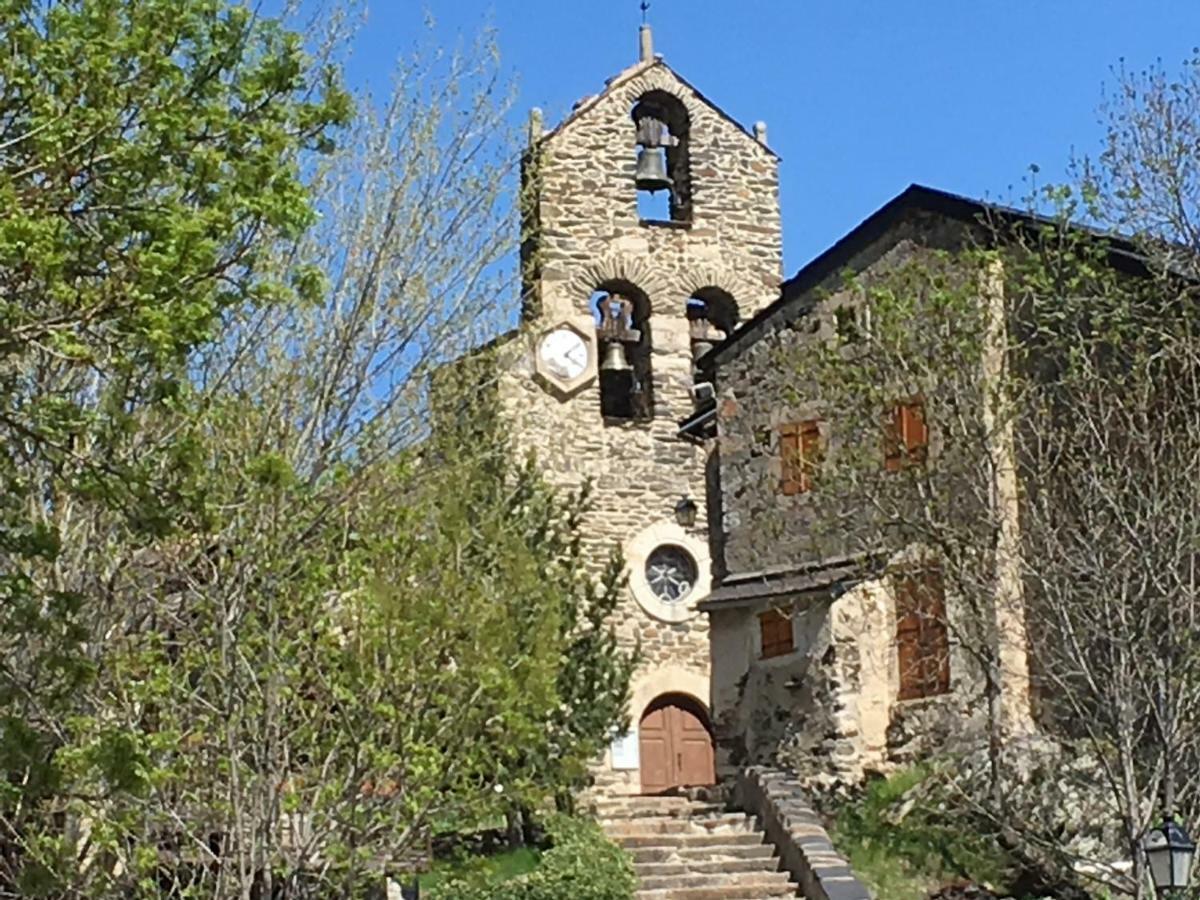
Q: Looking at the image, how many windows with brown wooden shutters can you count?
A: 4